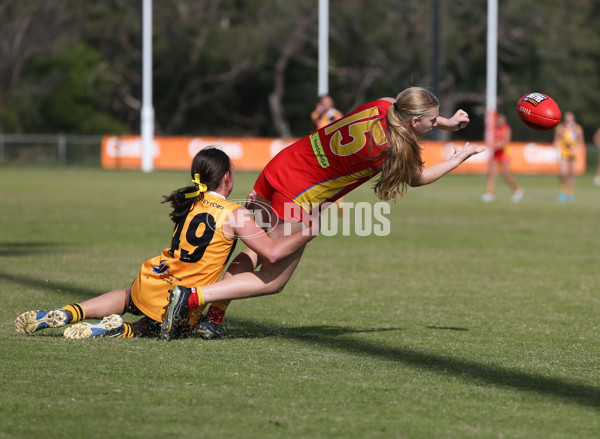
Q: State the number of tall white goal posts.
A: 3